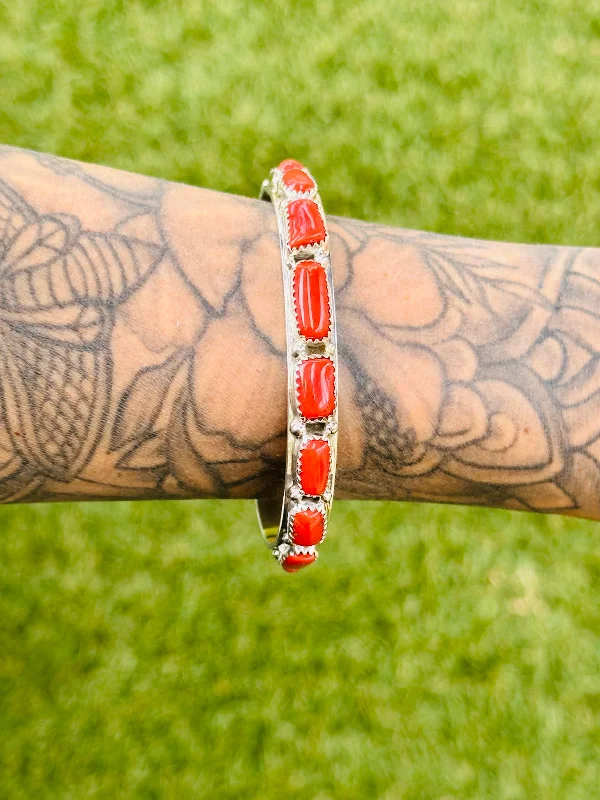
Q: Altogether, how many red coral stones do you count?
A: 8